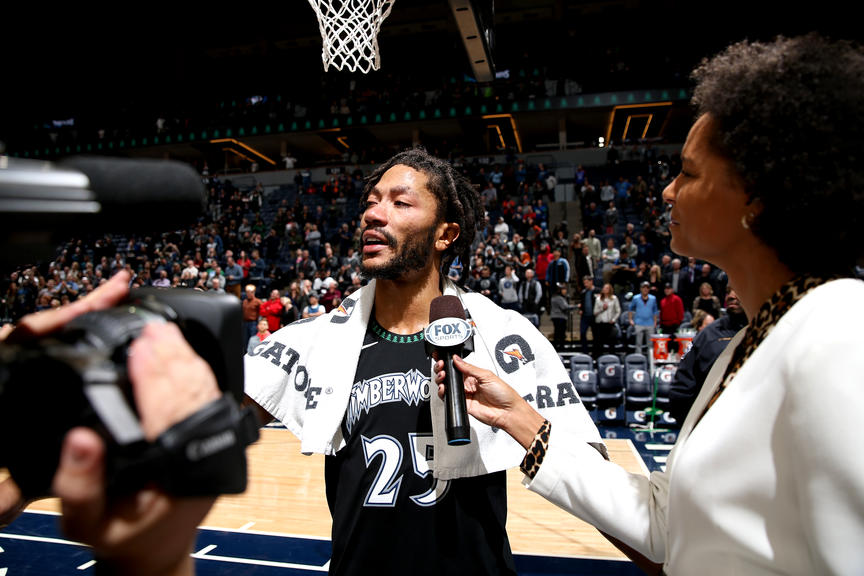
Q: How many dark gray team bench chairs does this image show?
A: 4